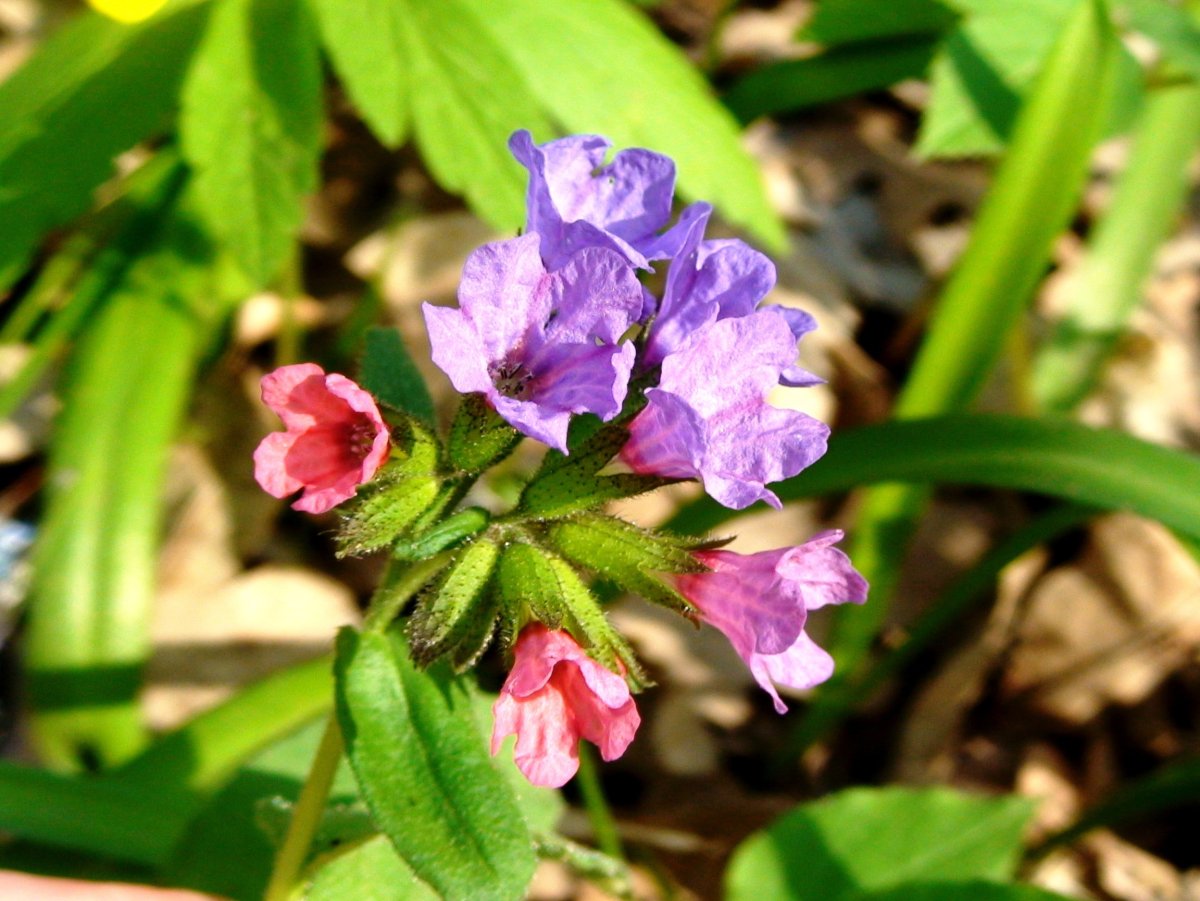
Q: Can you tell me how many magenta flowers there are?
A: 3